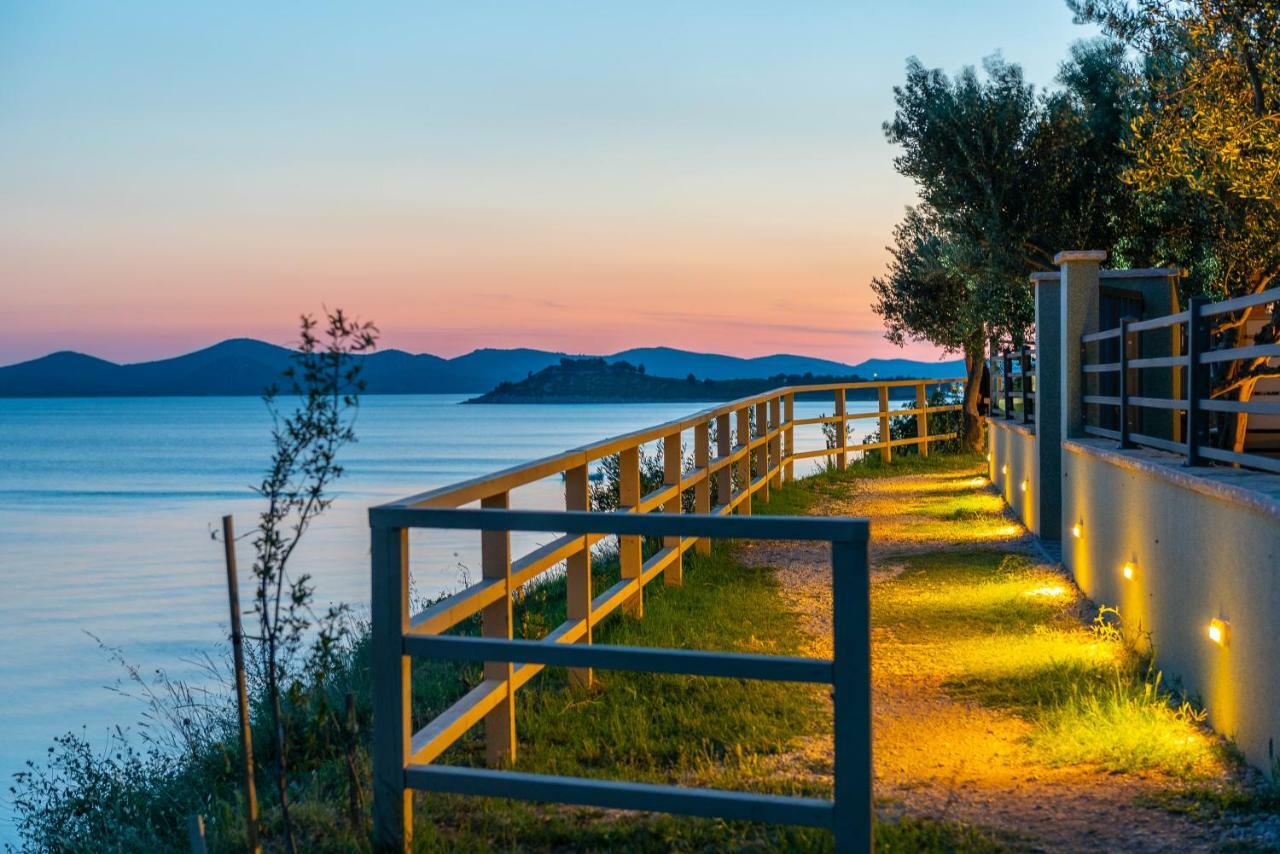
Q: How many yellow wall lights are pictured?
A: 6